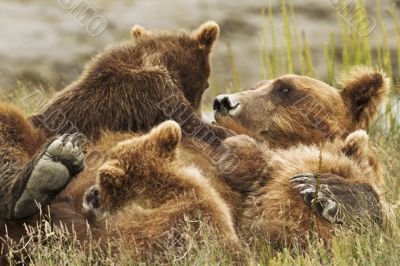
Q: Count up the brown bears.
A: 4